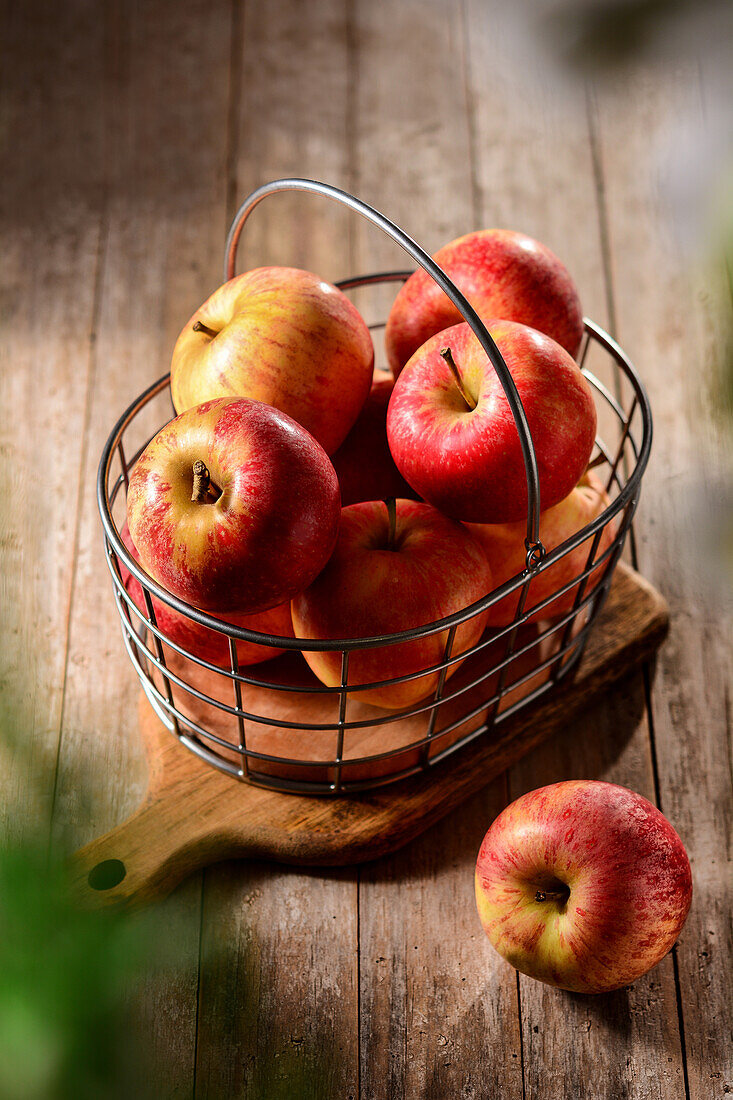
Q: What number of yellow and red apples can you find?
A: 9